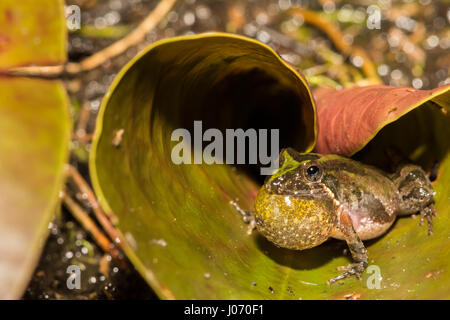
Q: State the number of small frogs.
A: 1